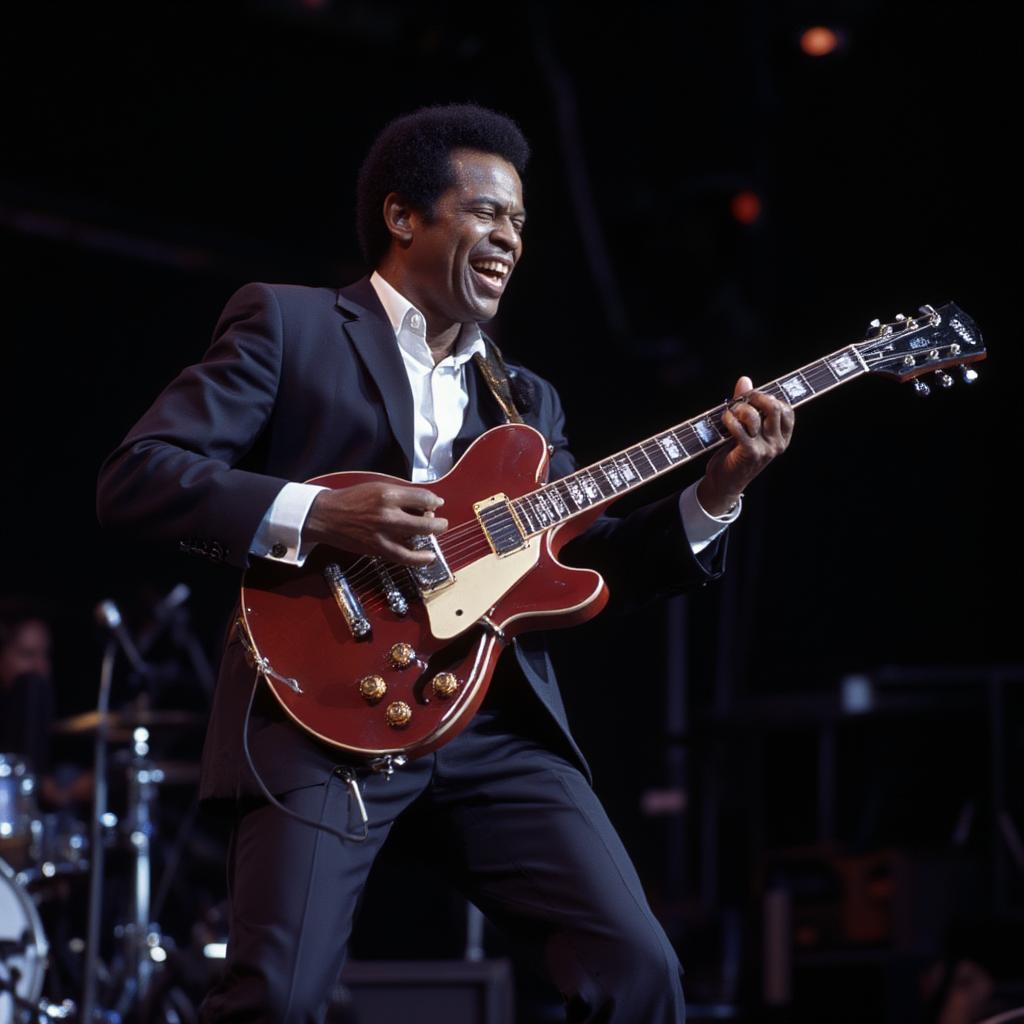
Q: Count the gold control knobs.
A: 4